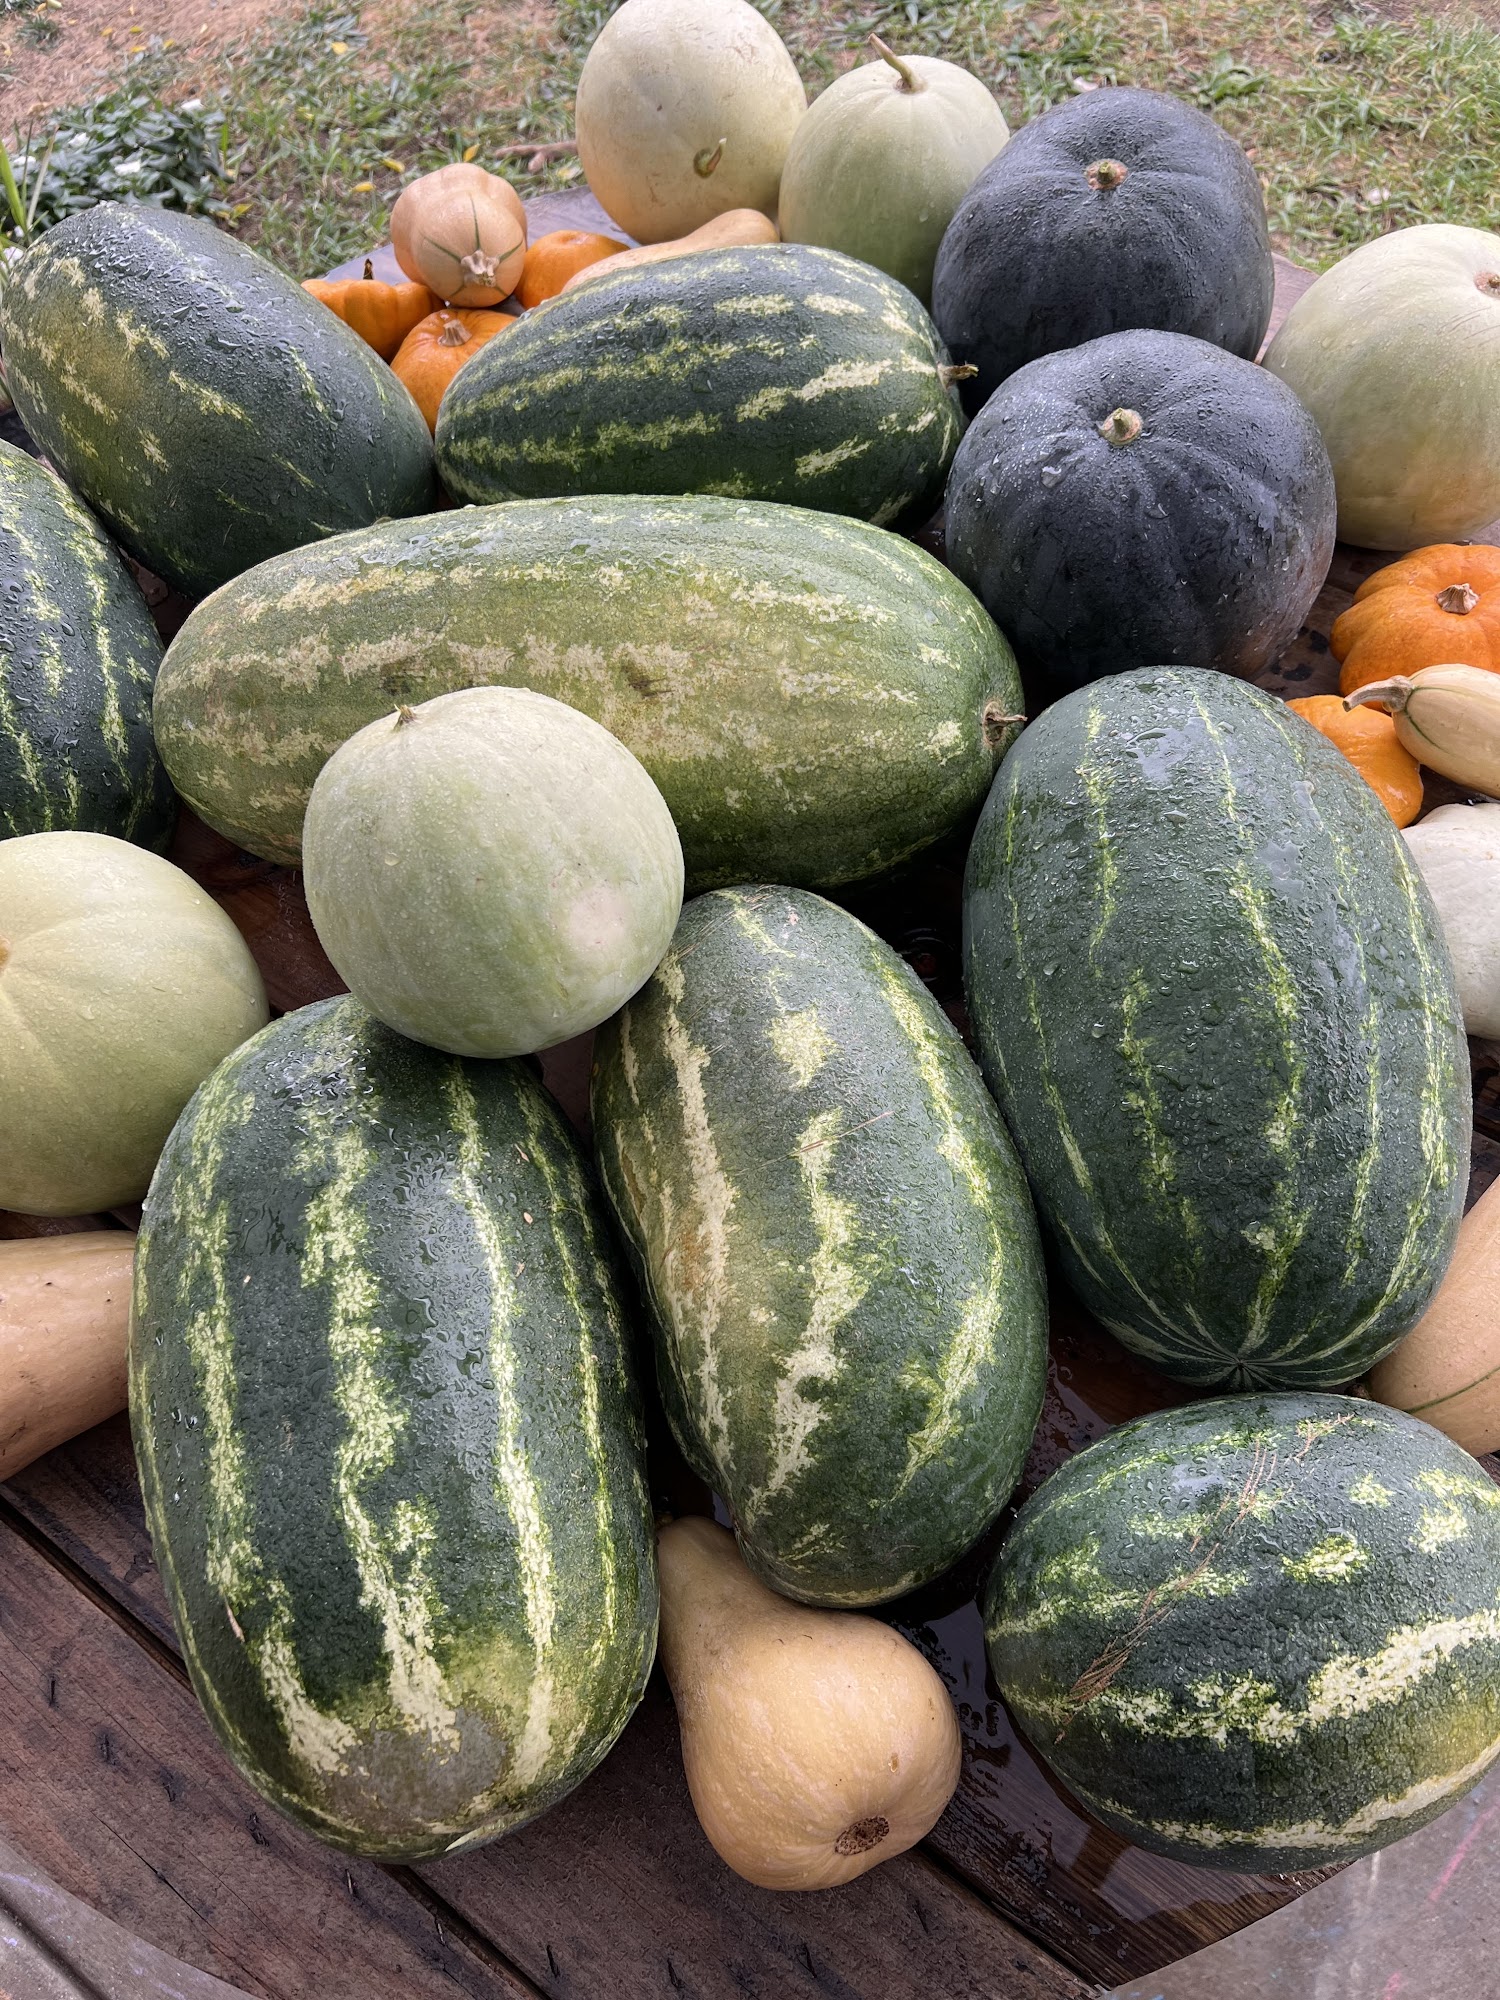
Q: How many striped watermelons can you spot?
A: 8